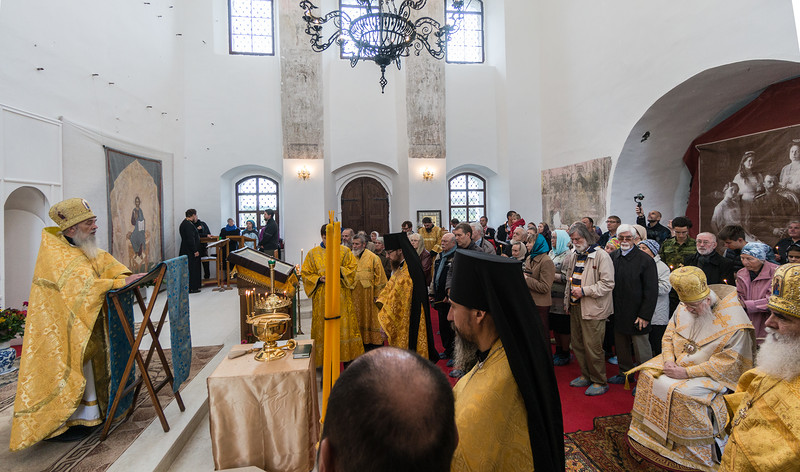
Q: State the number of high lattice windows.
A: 3